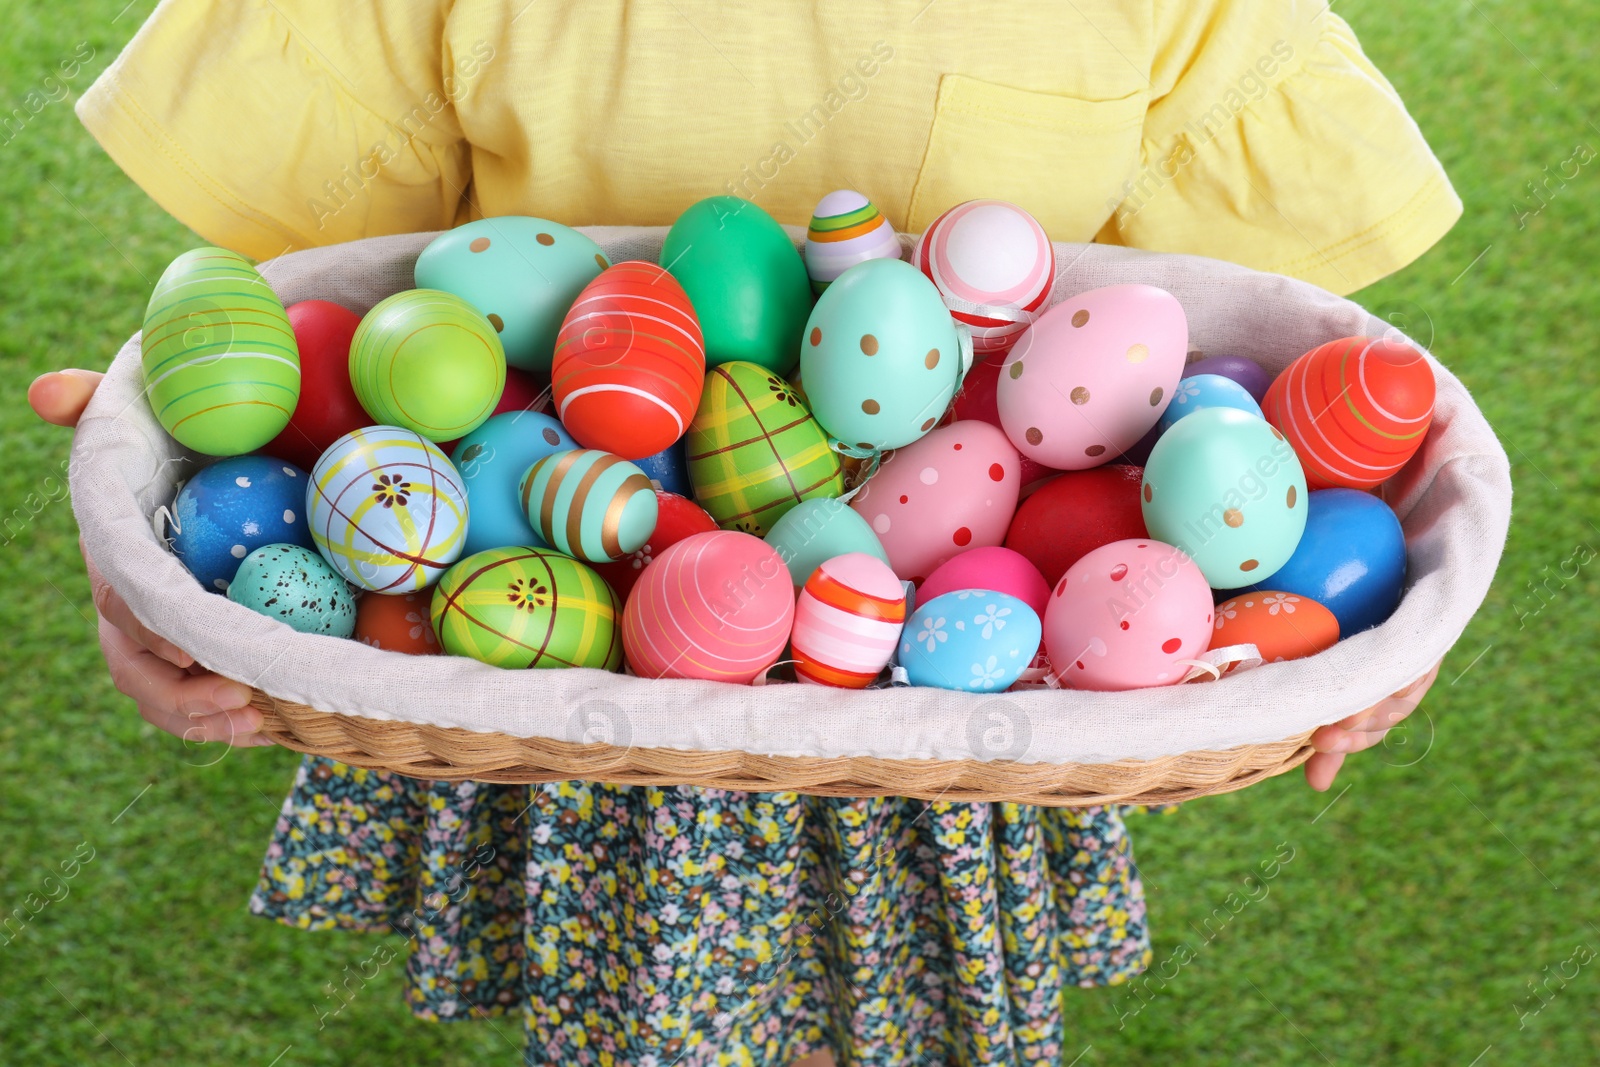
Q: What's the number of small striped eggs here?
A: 3